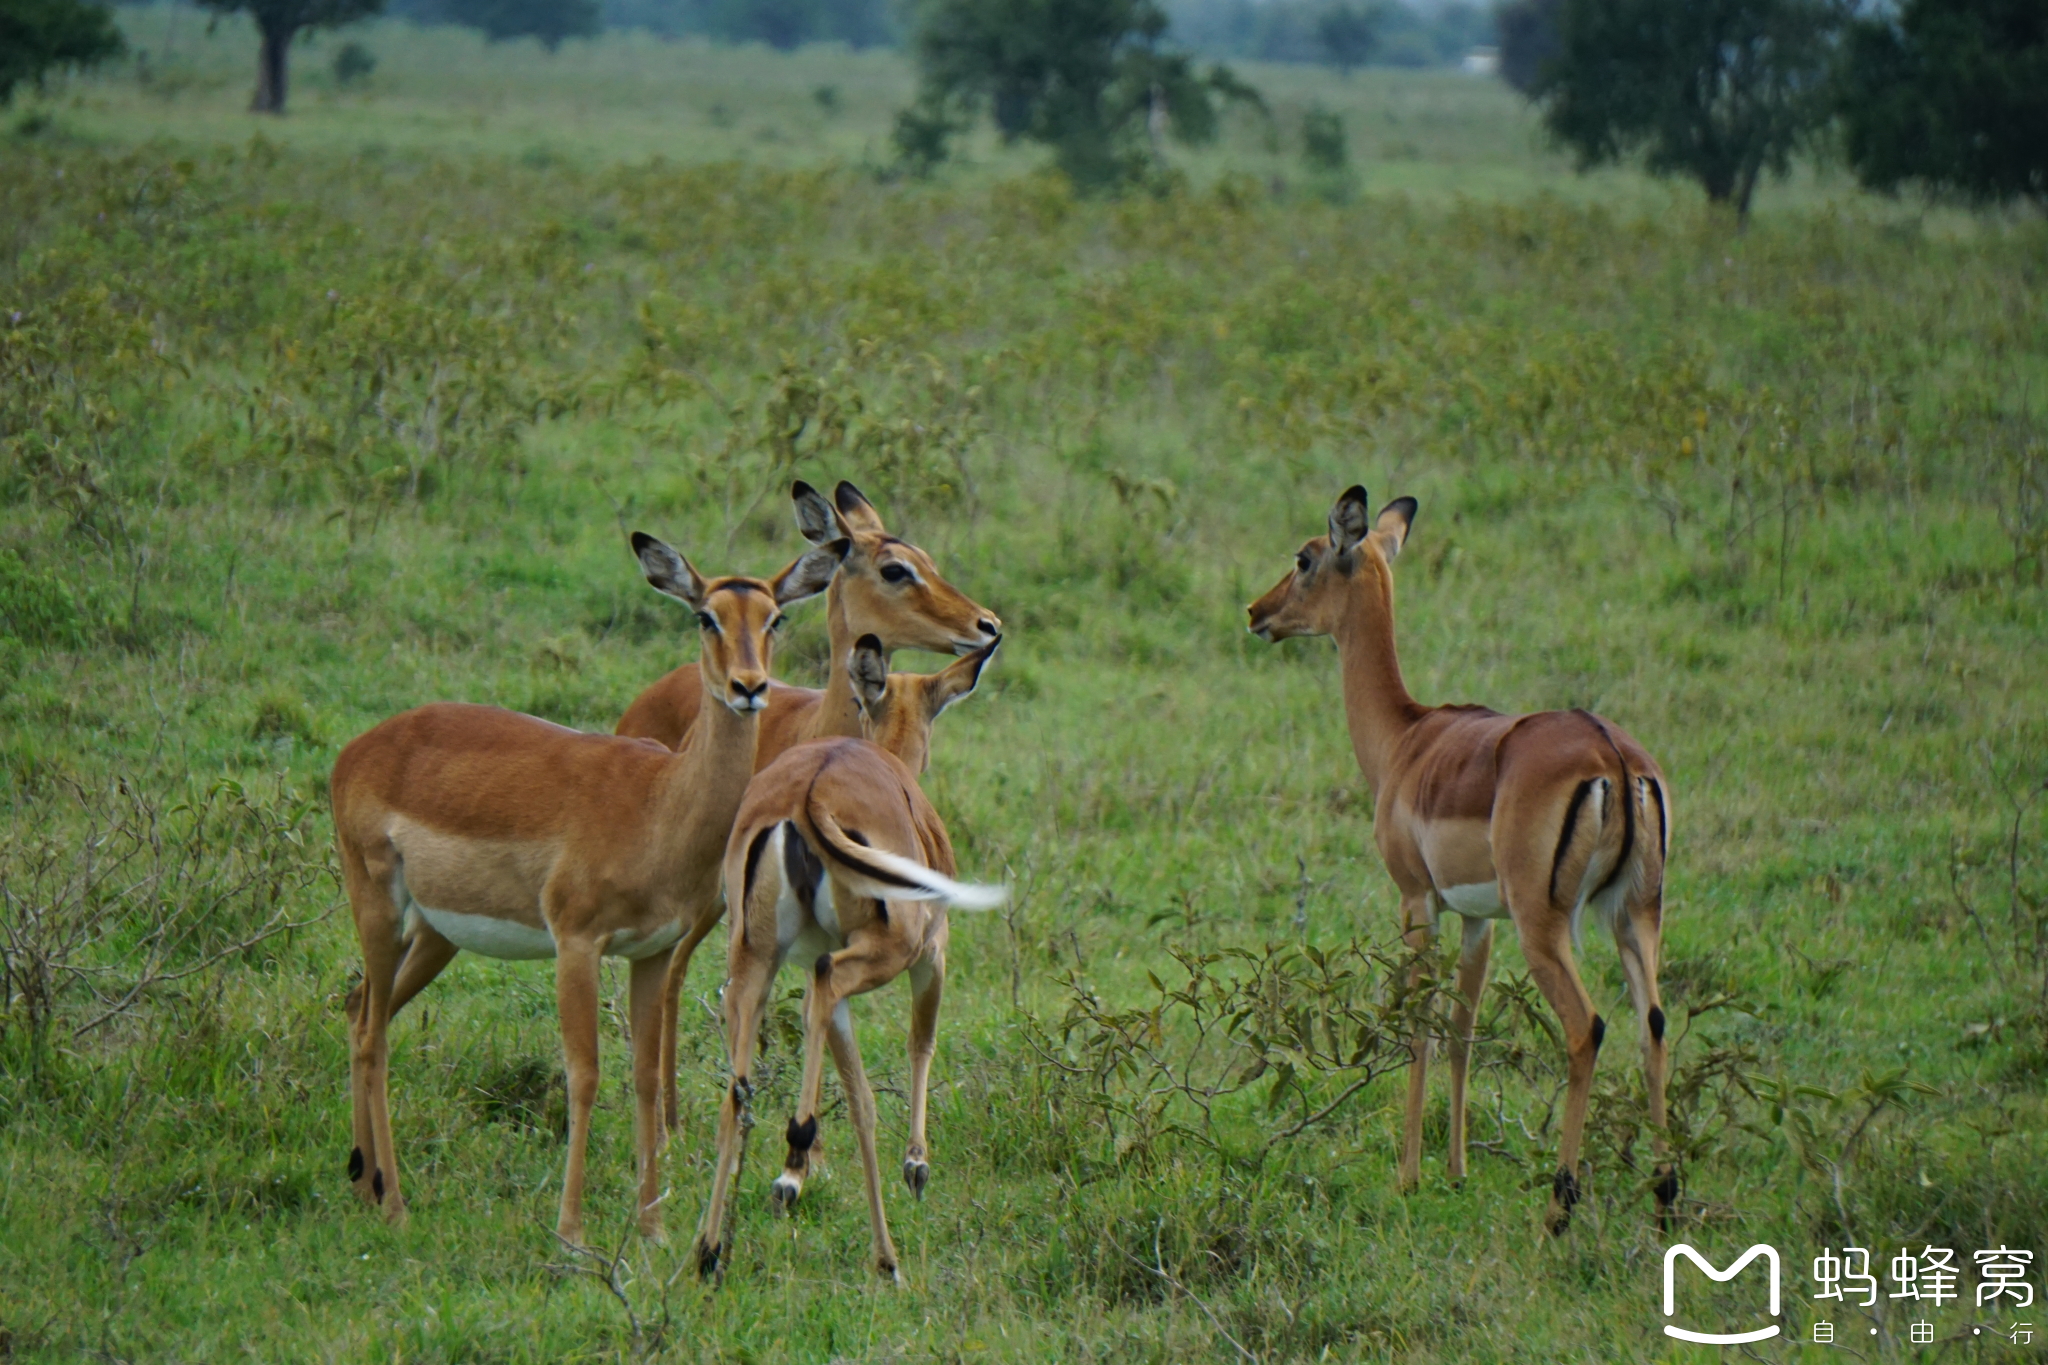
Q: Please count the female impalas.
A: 4